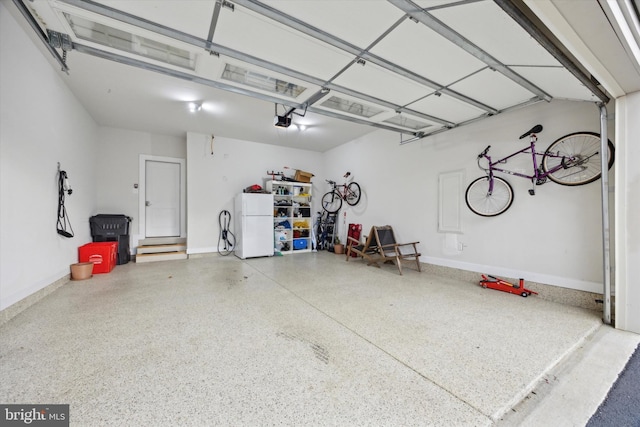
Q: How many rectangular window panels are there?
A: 4